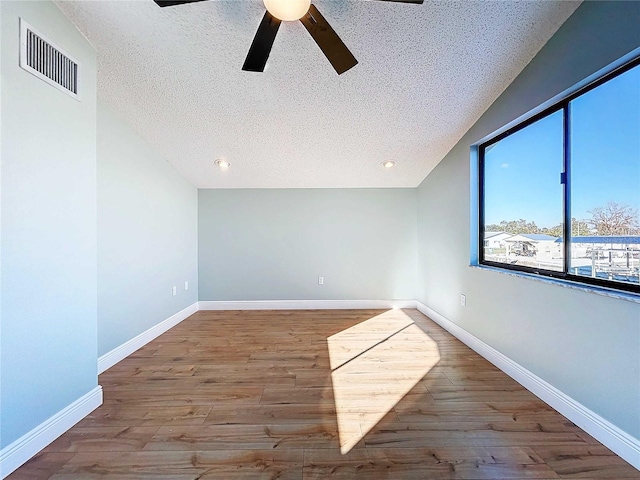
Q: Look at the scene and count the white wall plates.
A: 4